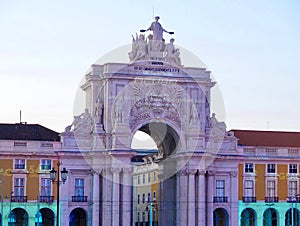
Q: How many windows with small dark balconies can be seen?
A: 7